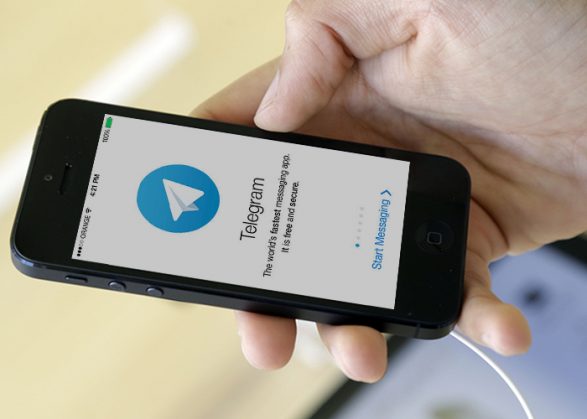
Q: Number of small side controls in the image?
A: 3